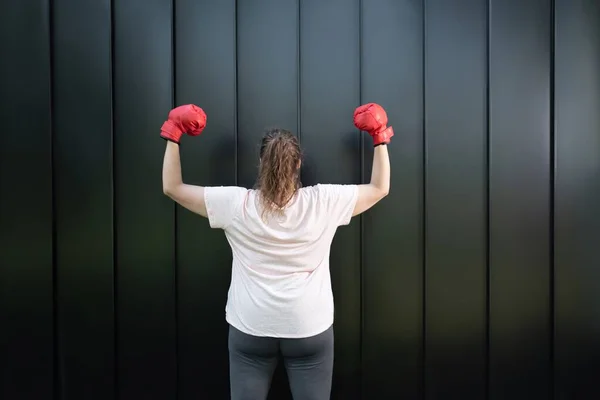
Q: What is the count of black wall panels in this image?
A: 10